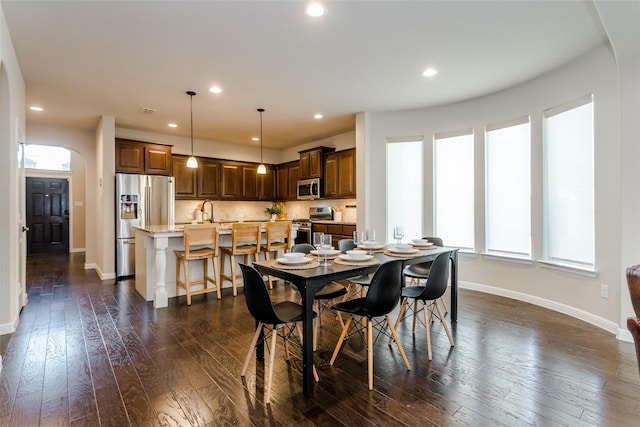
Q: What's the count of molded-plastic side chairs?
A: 6